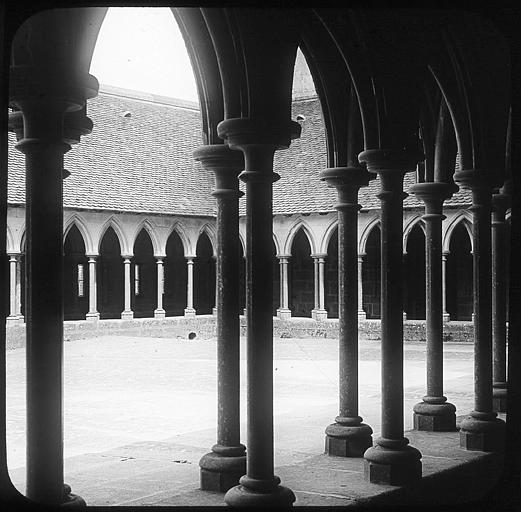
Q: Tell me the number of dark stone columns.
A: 8